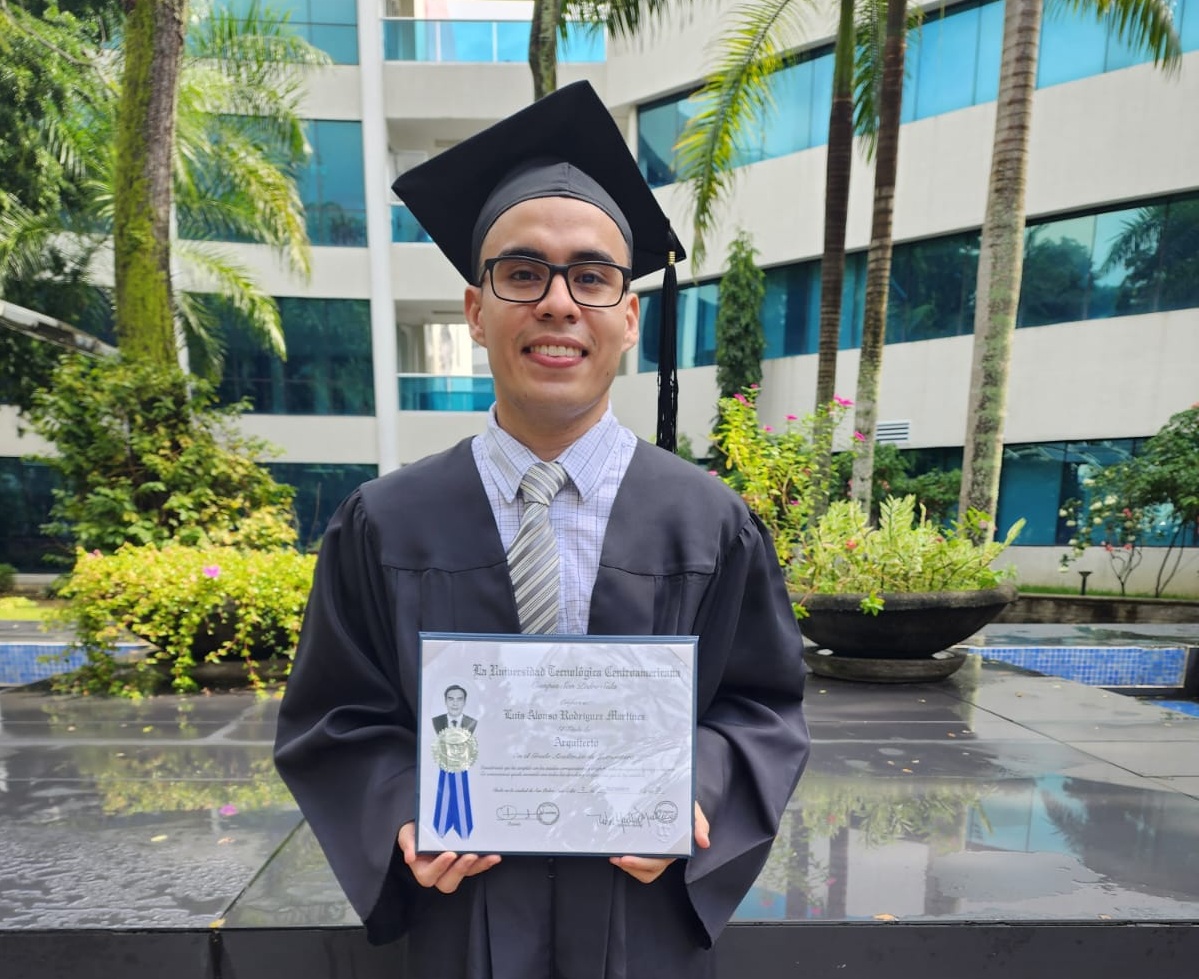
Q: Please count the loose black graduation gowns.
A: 1